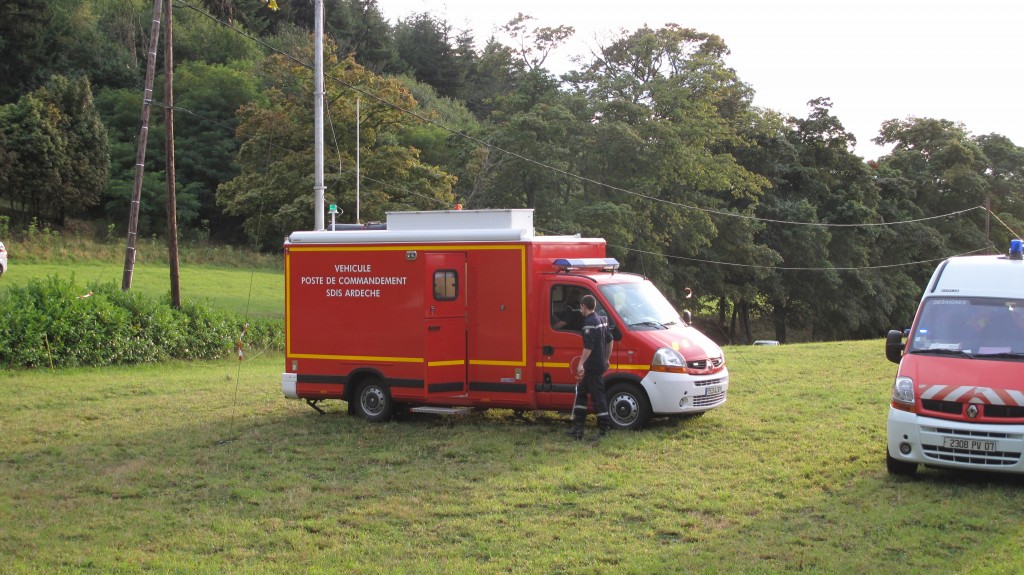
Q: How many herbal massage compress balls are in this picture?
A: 0